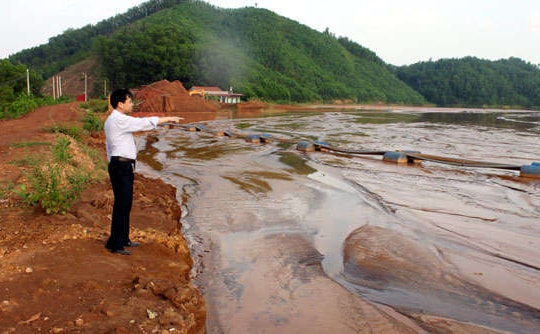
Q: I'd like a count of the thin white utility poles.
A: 6